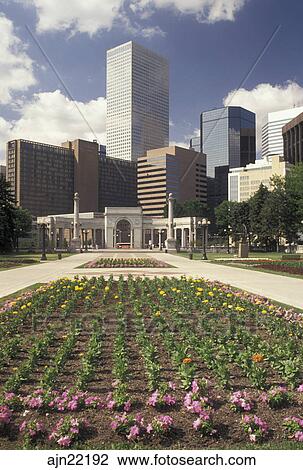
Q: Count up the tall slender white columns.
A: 2